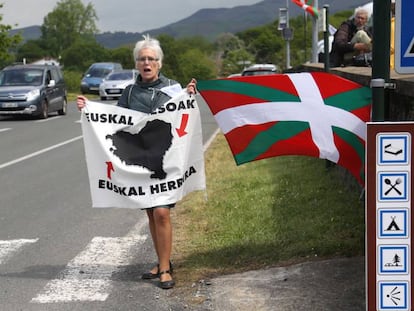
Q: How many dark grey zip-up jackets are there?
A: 1